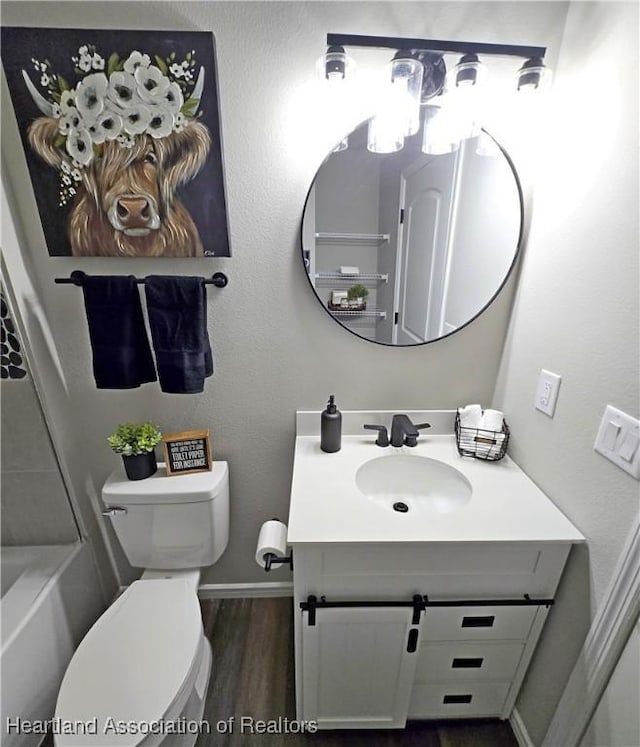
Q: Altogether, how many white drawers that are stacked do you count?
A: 3